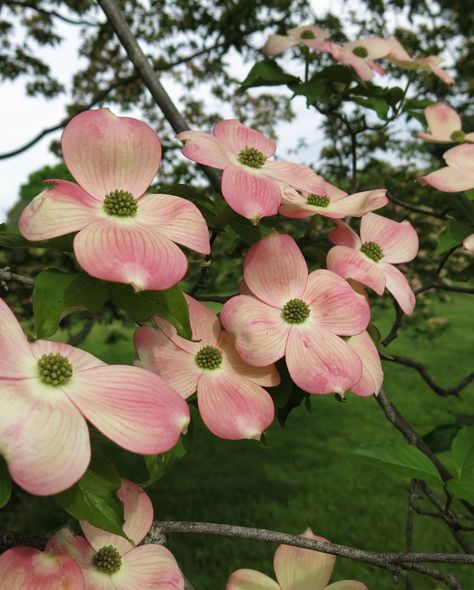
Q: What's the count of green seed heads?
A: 11